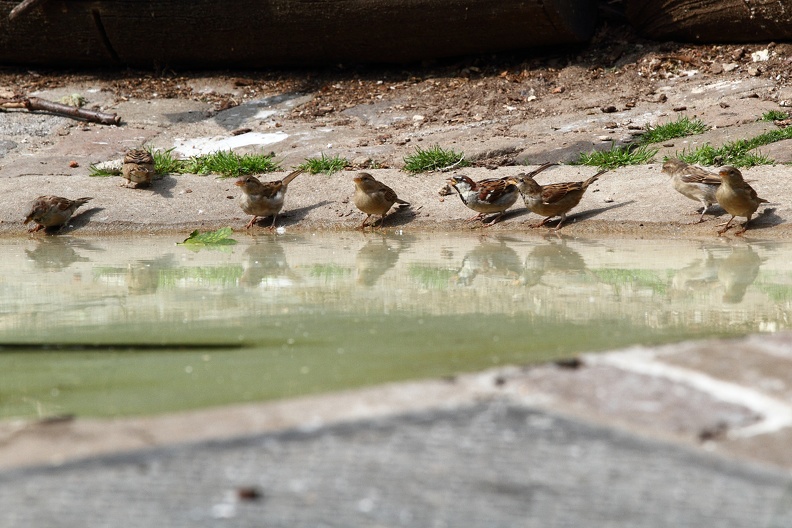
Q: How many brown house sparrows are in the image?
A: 8